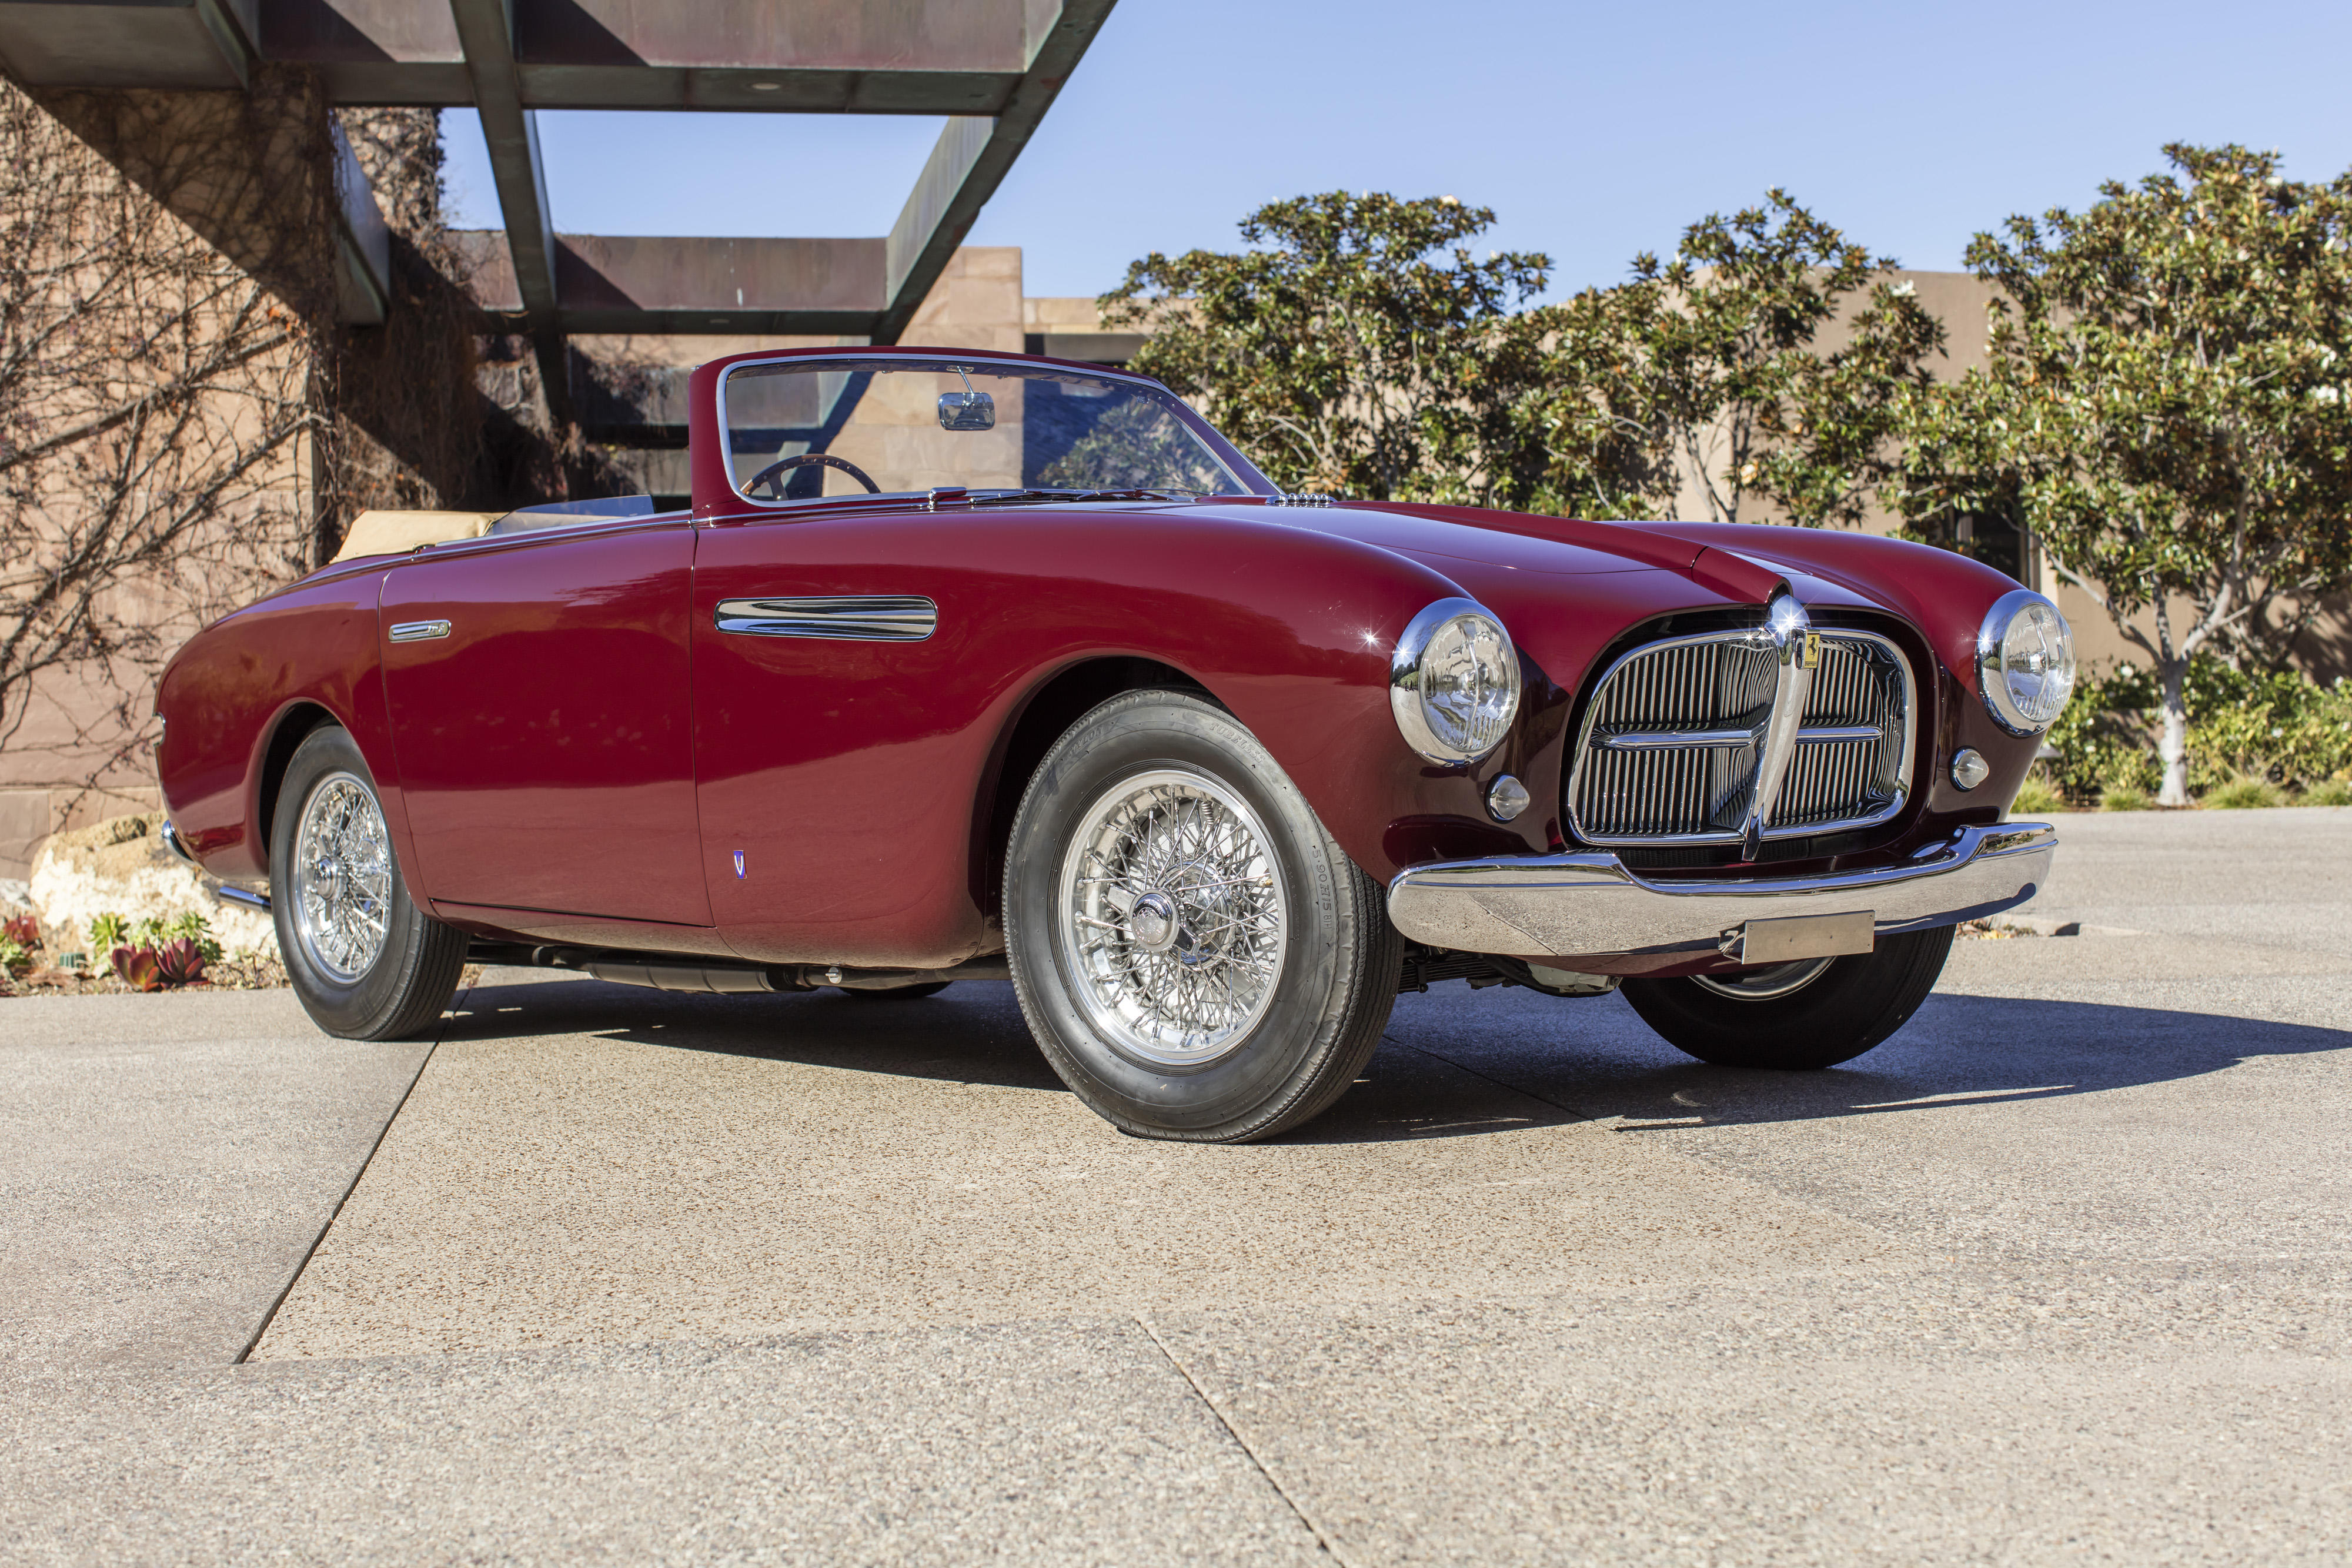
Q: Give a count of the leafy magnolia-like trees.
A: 3